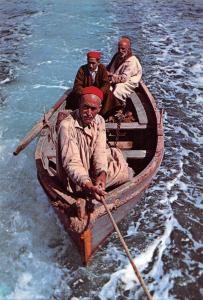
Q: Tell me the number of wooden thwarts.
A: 2